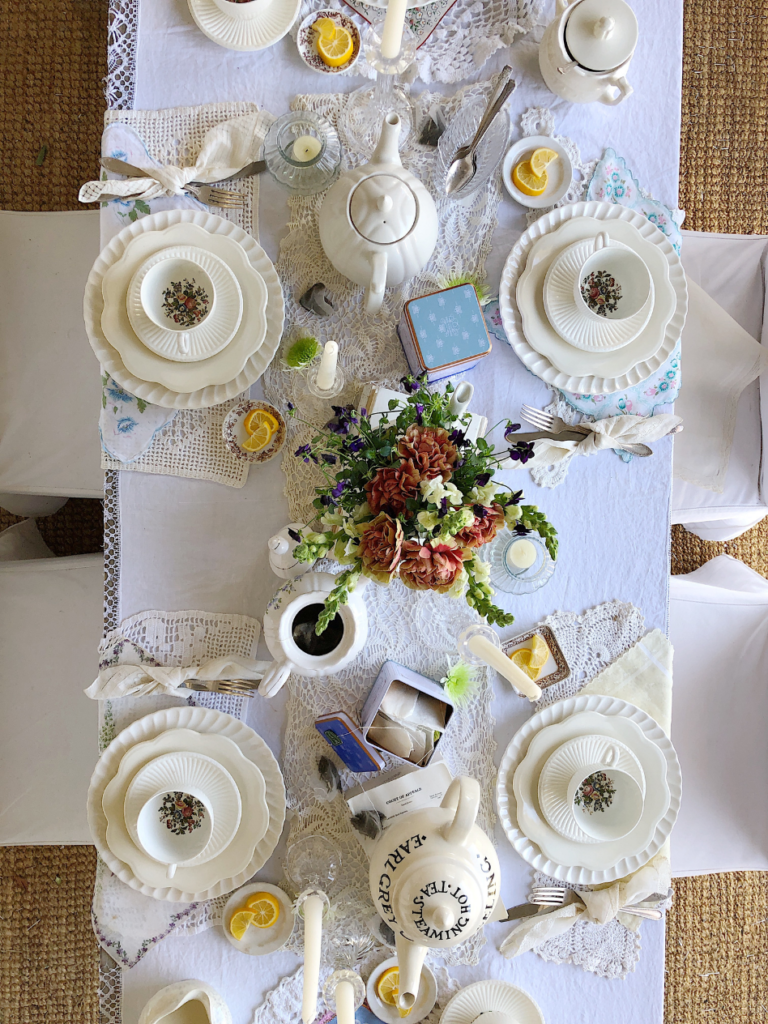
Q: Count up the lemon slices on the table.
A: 12